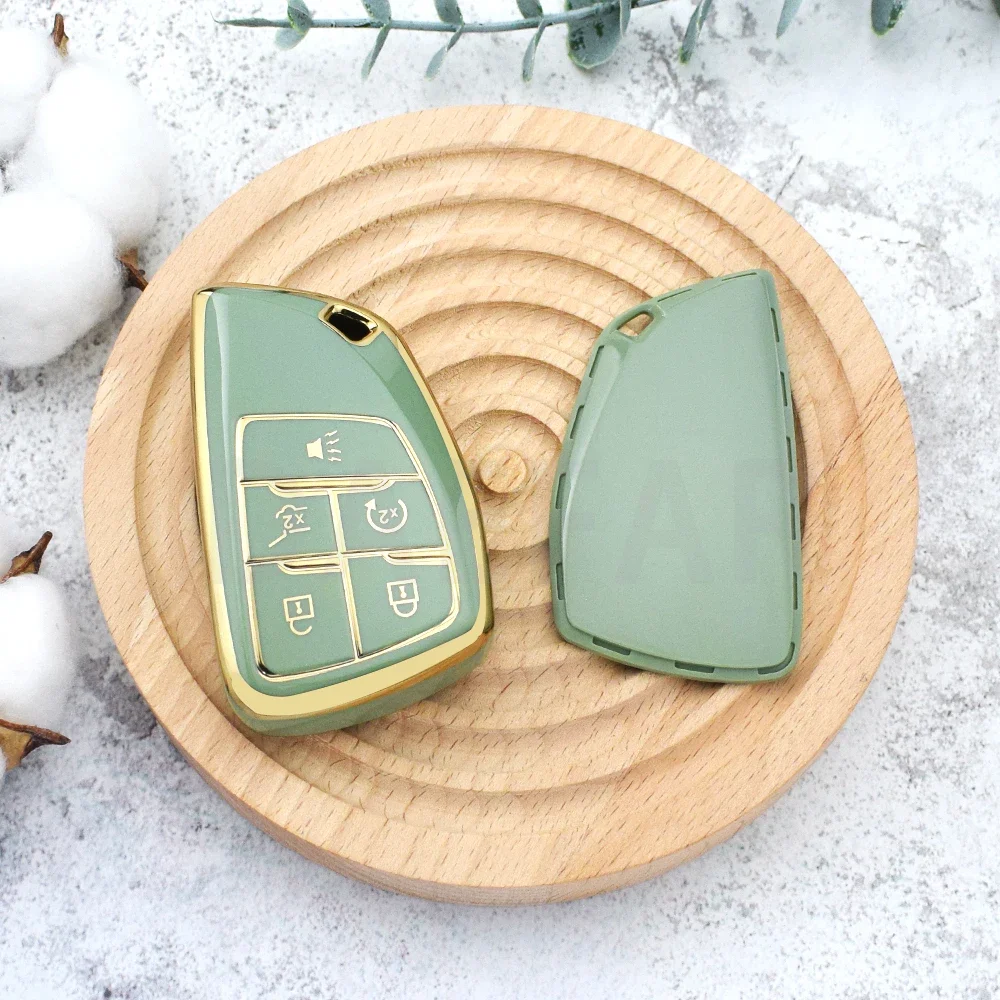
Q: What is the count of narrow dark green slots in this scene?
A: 14